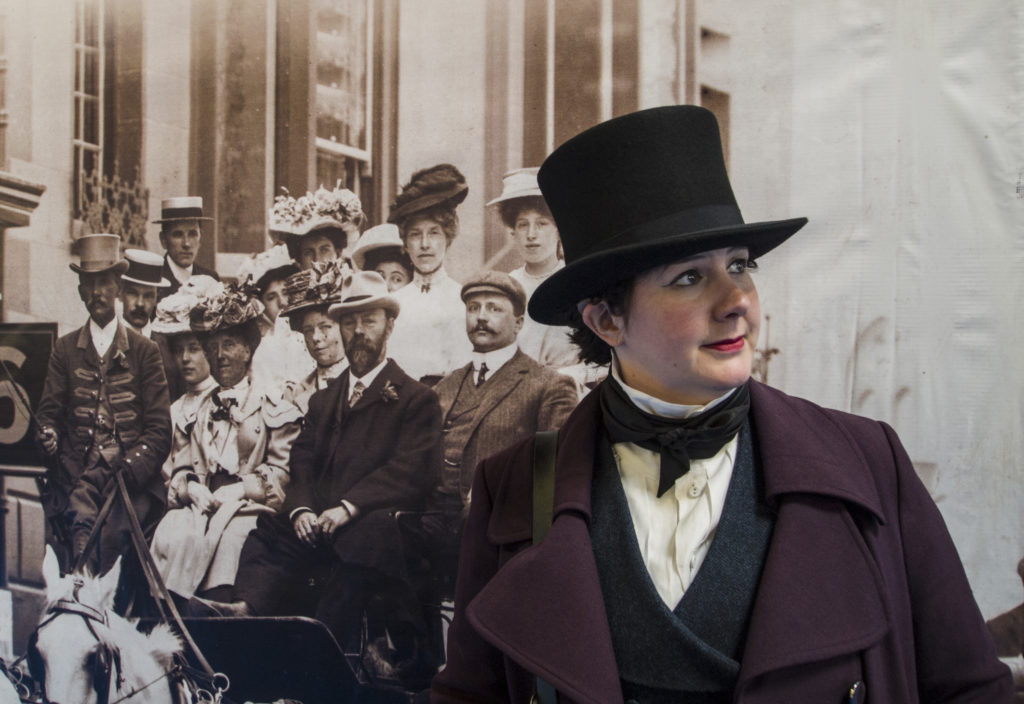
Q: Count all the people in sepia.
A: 13